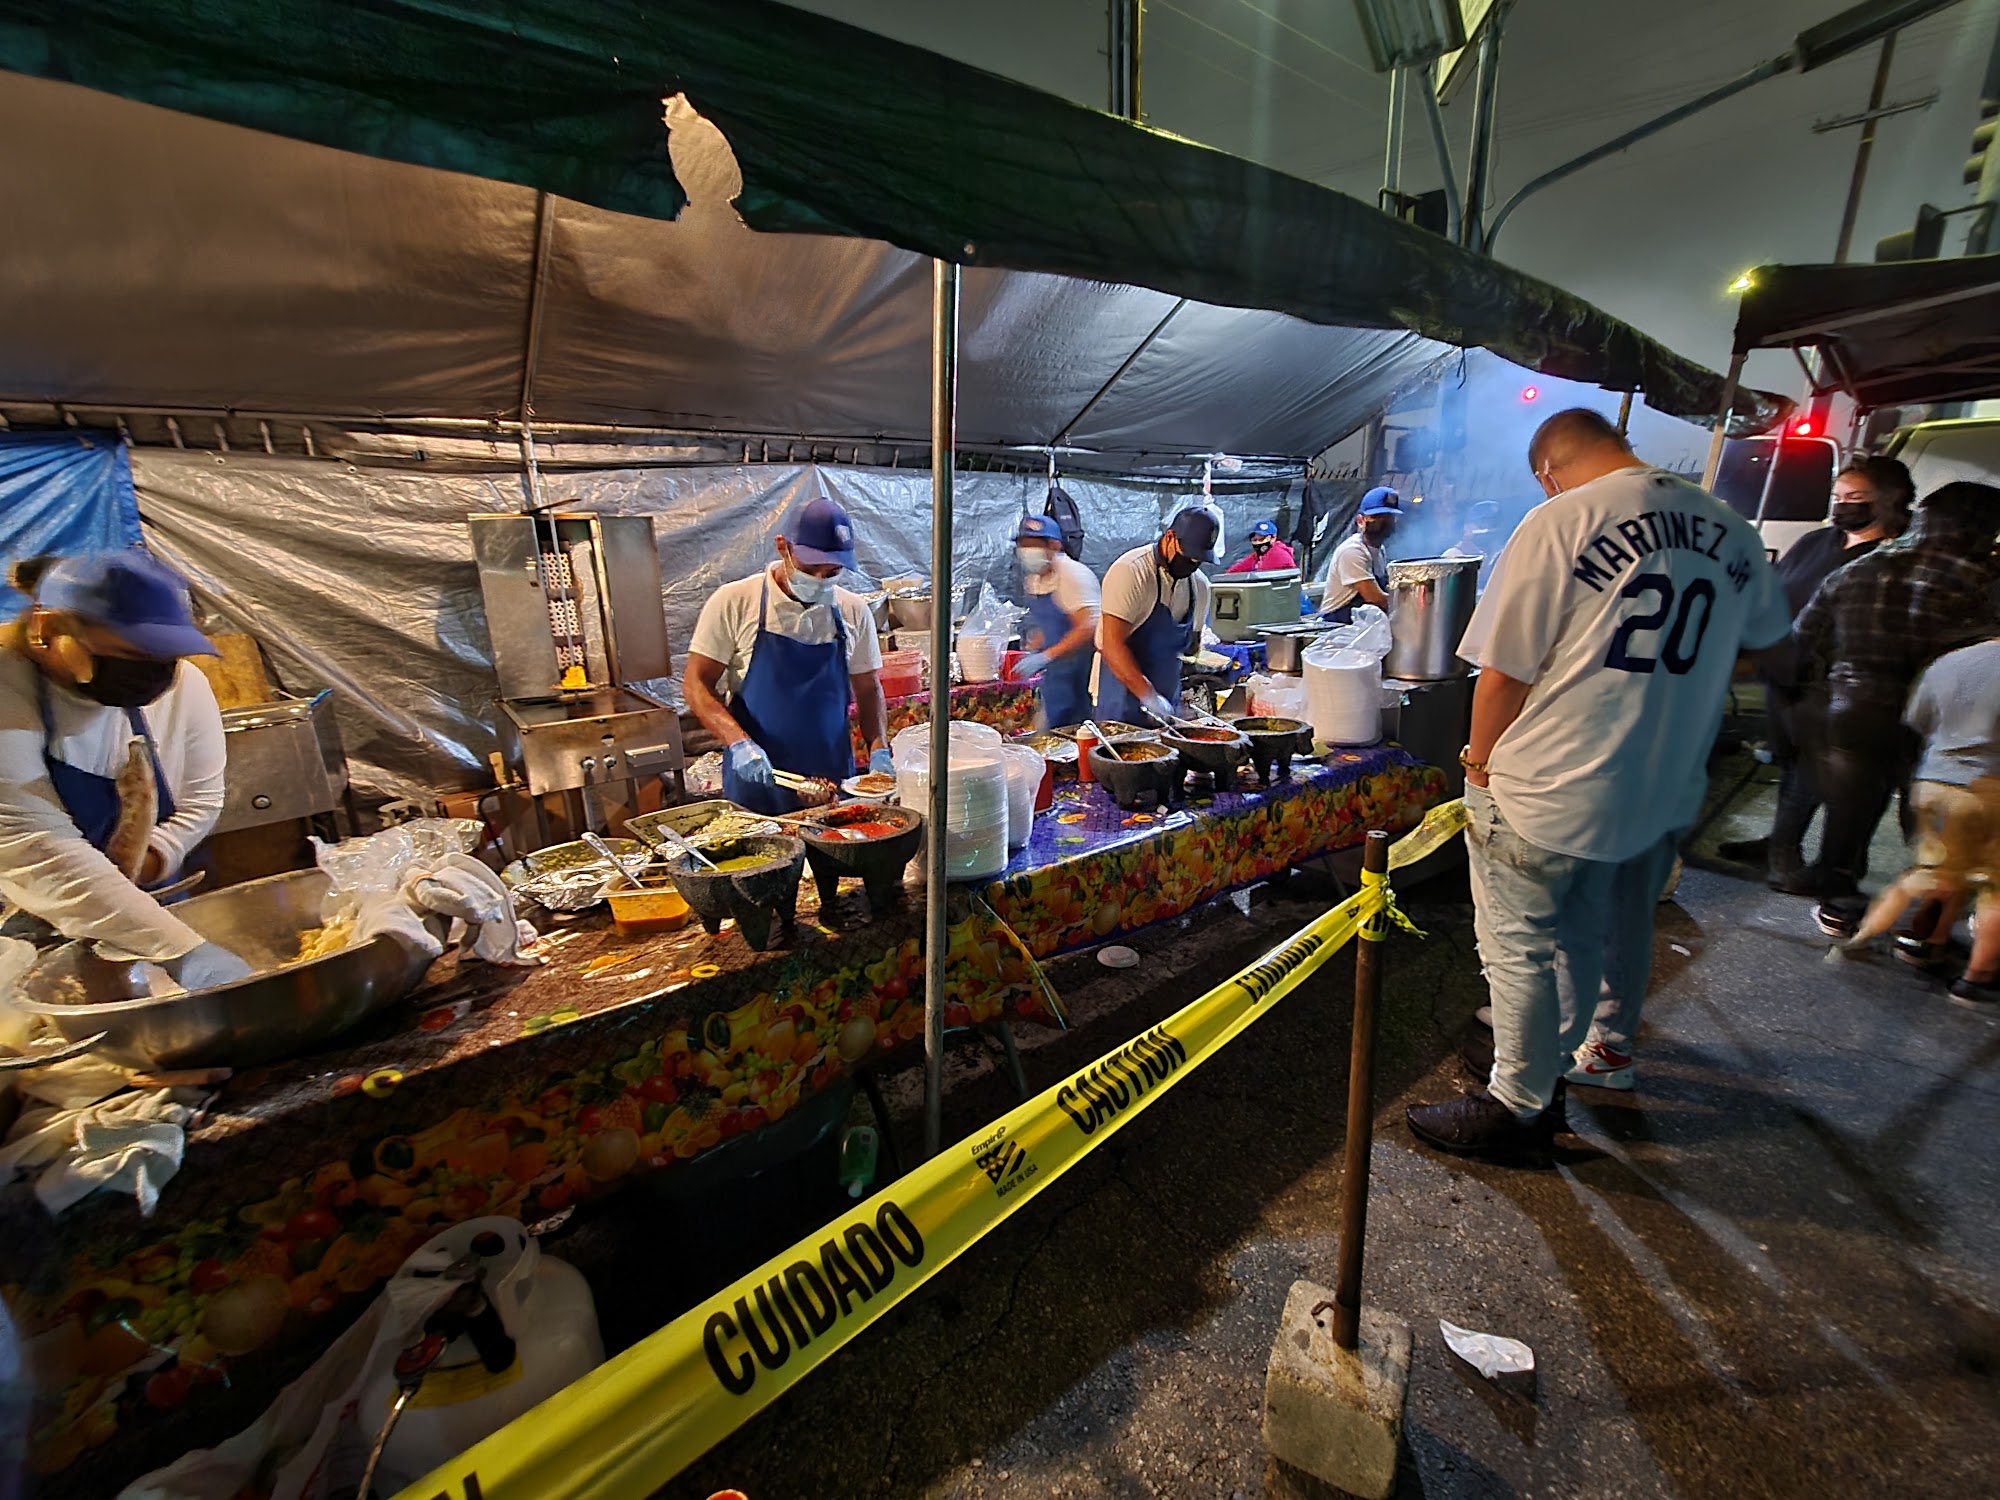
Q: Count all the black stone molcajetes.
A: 5